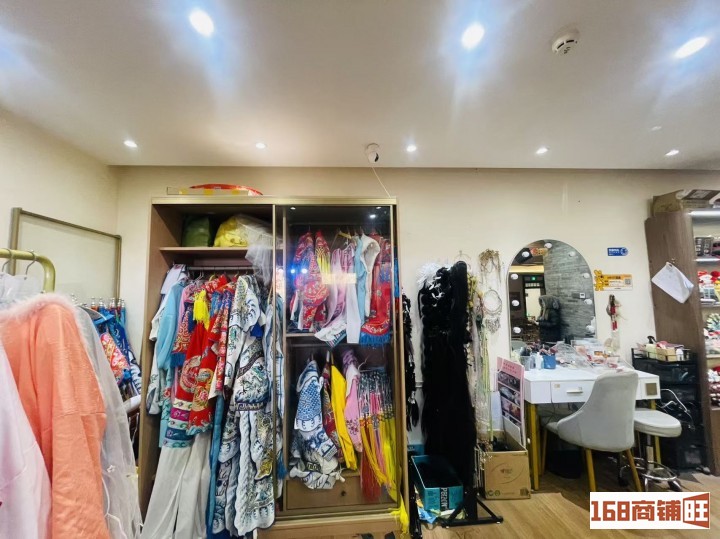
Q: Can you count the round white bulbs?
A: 9